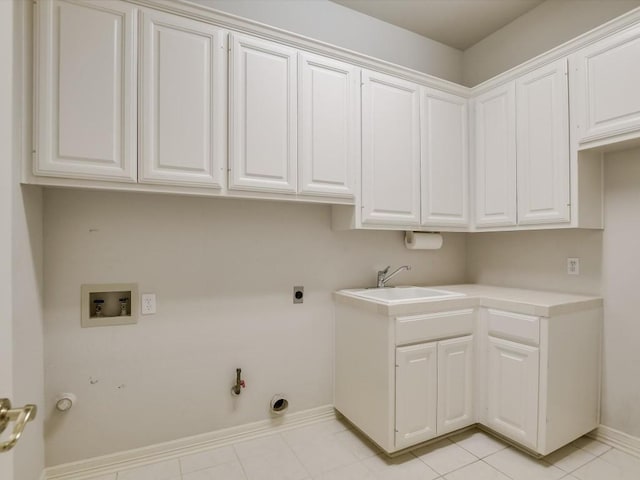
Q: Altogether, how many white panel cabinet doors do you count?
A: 12